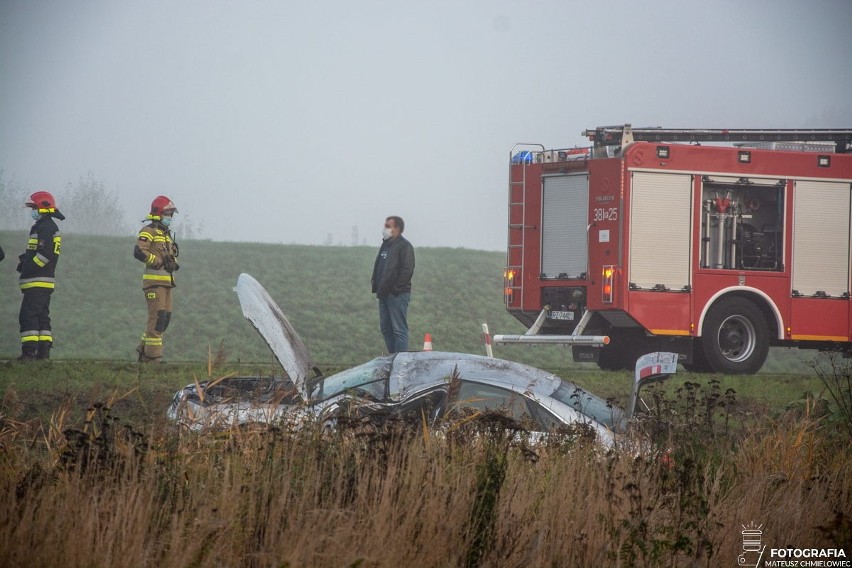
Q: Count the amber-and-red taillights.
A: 2